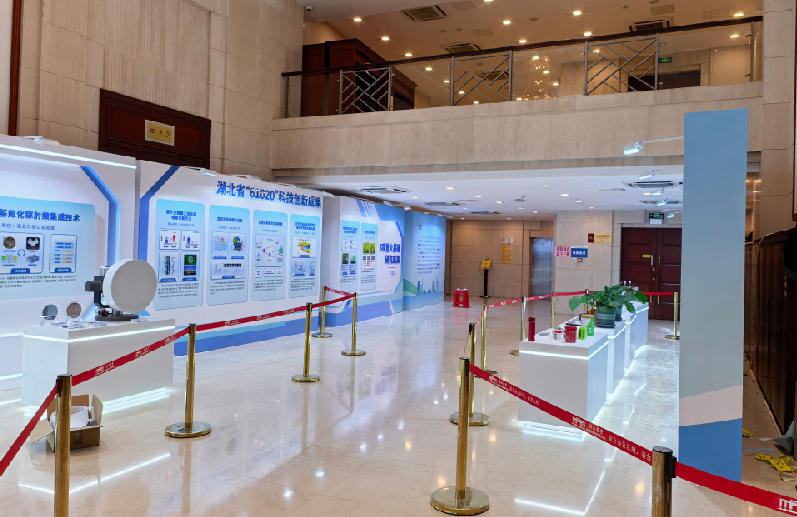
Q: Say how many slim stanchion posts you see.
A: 13